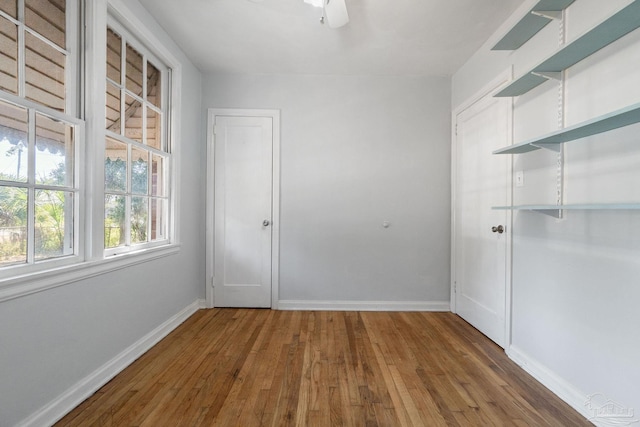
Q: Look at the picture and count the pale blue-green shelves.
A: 4